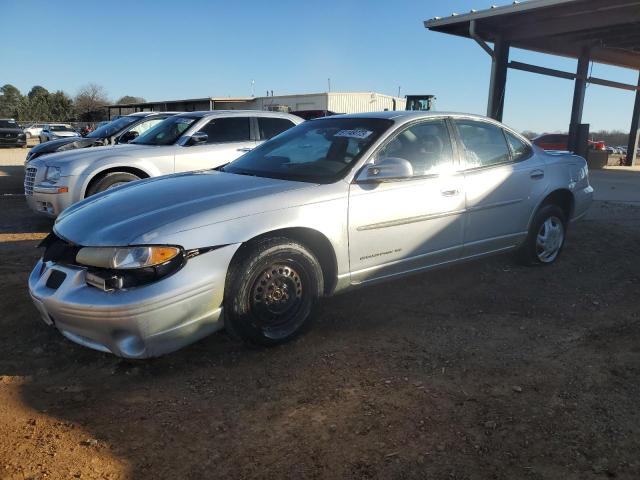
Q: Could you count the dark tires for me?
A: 3